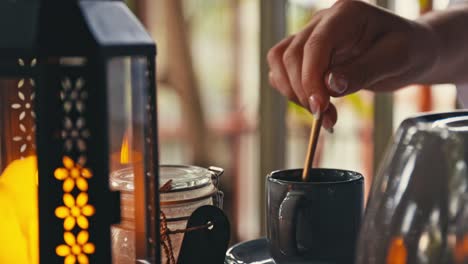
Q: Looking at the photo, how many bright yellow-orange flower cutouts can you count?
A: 3